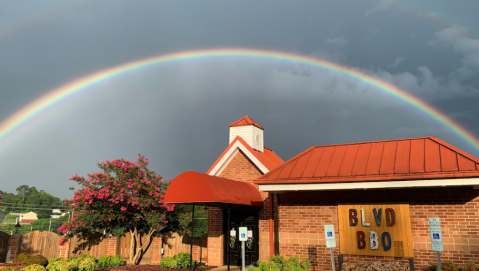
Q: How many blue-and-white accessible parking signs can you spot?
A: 3